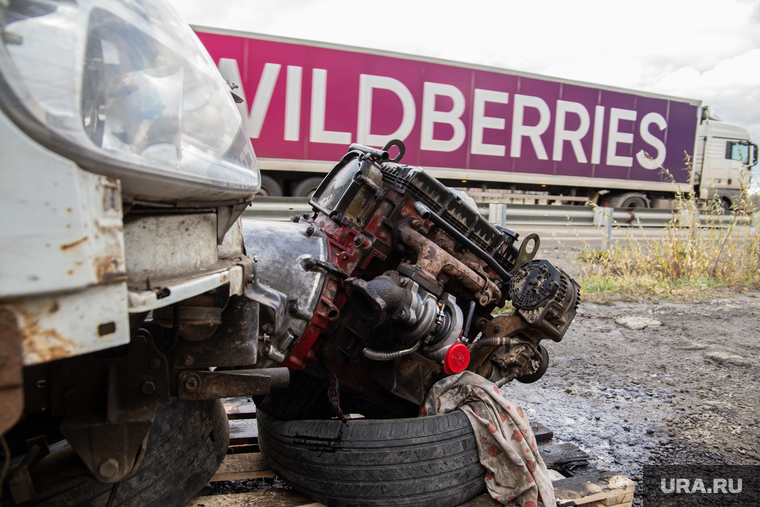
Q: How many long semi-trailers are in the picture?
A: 1